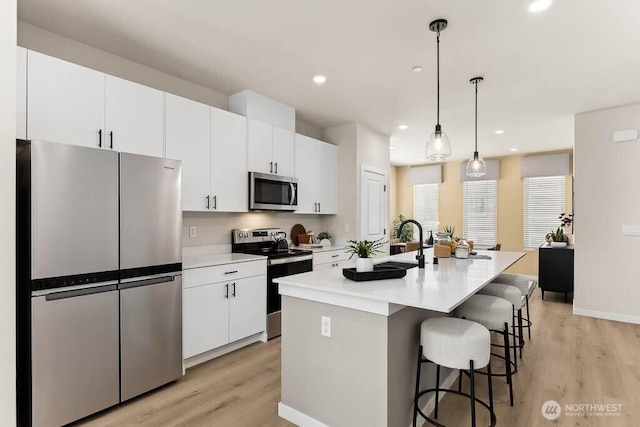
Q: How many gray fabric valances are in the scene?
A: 3